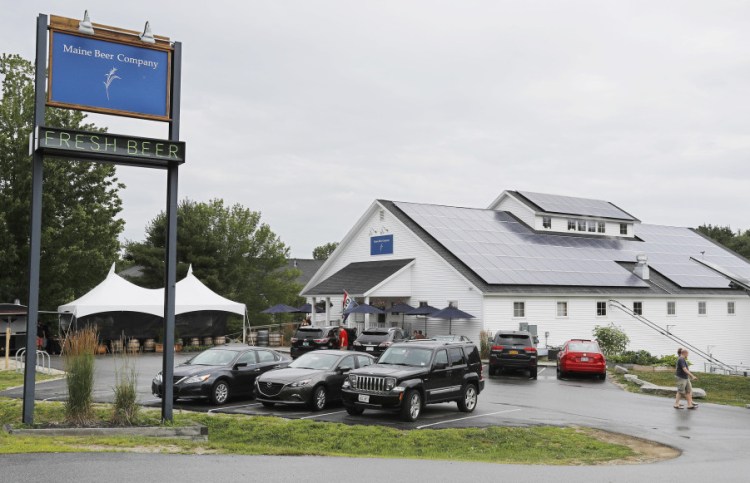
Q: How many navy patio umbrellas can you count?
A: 6